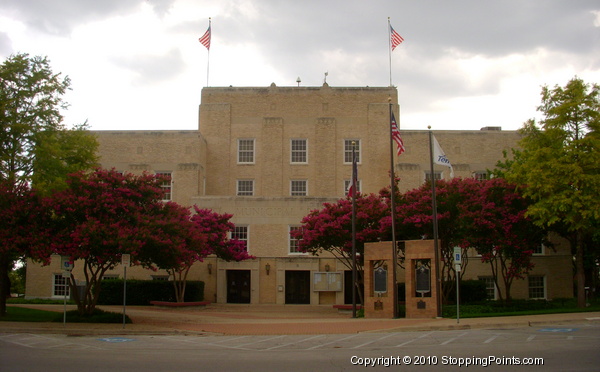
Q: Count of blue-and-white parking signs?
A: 2